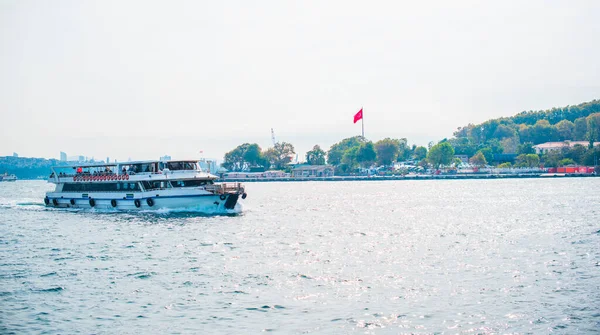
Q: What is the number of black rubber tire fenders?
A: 9